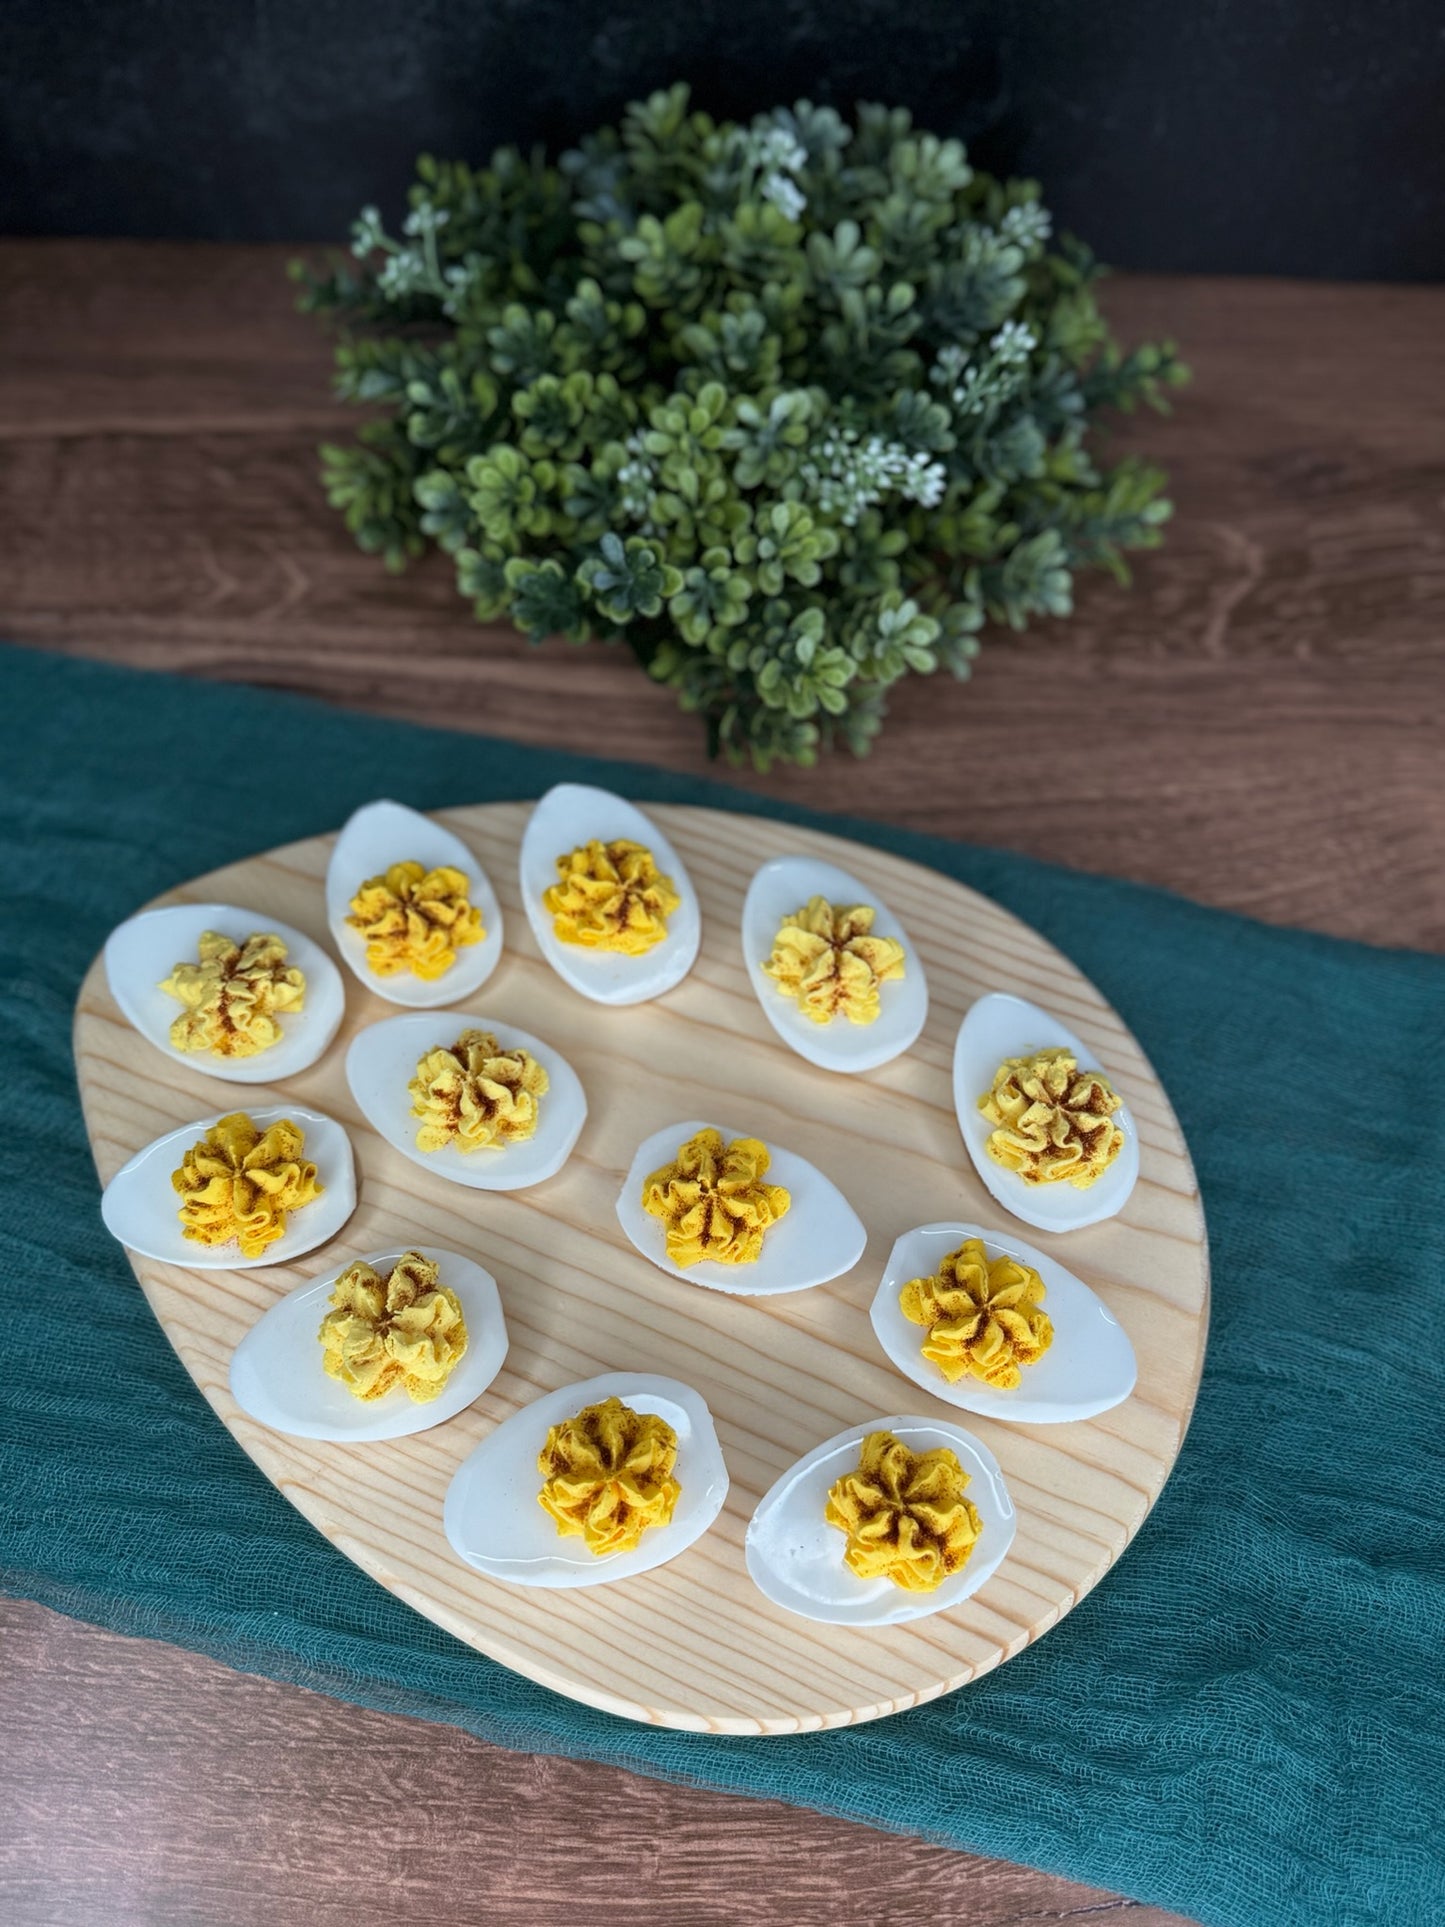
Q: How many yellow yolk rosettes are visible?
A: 12